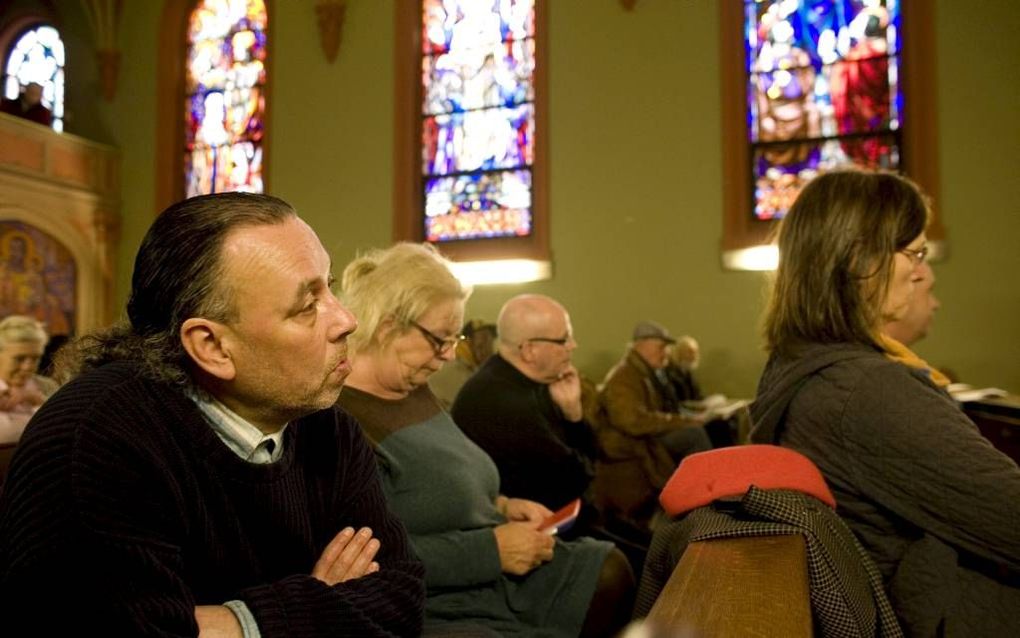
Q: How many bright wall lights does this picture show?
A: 2